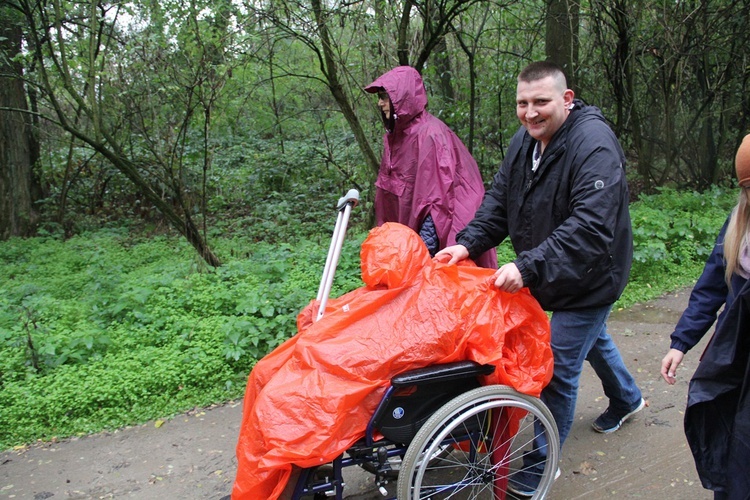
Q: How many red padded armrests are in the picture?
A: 0